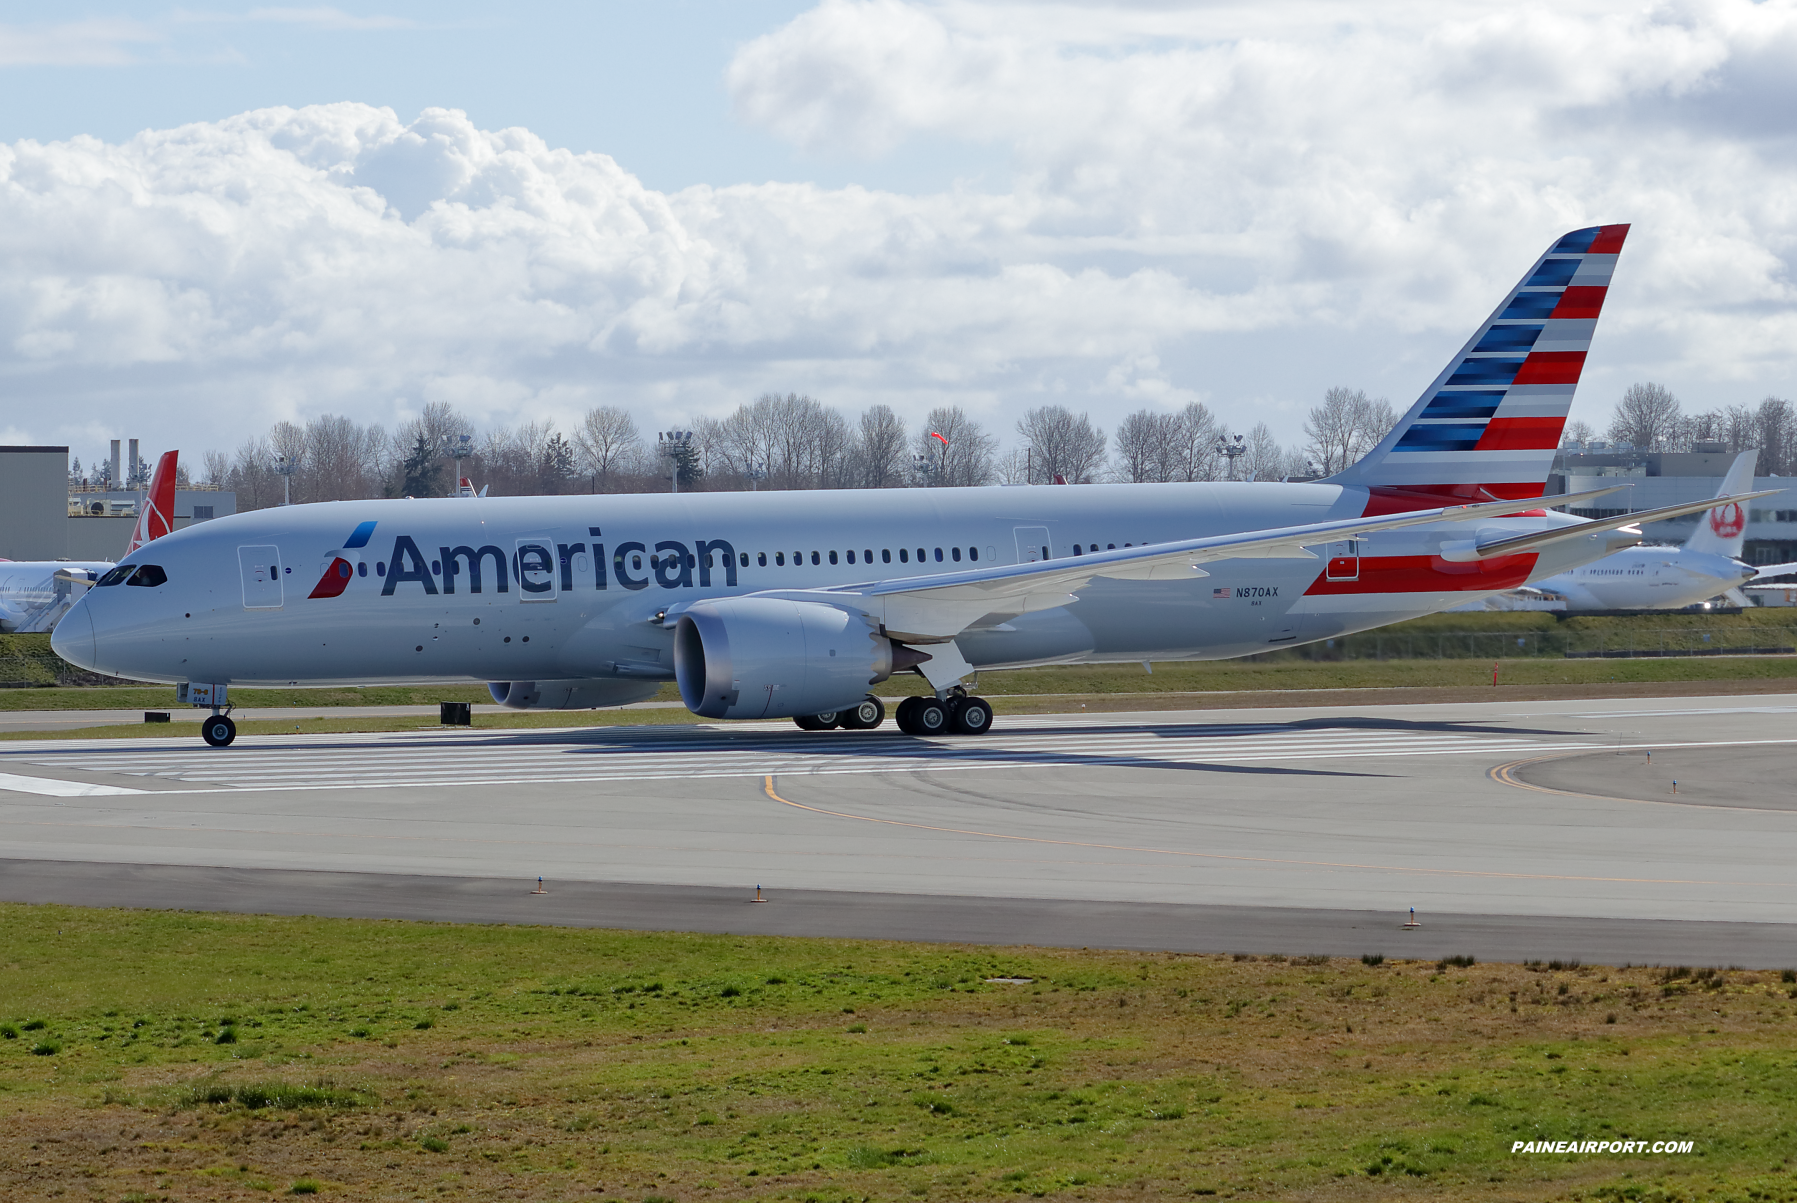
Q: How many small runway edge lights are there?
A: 5